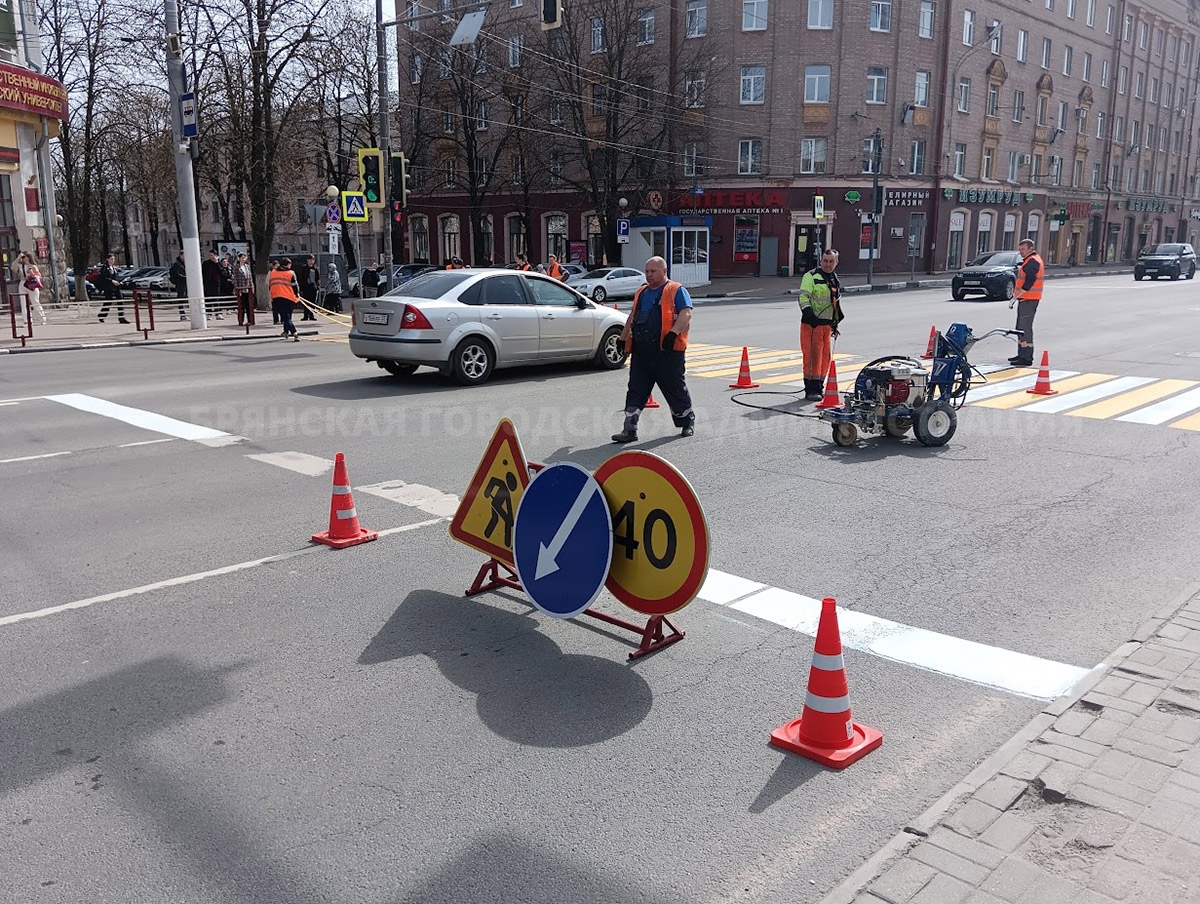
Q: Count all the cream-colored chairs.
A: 0